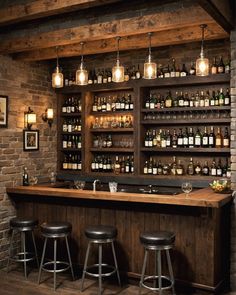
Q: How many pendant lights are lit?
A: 5